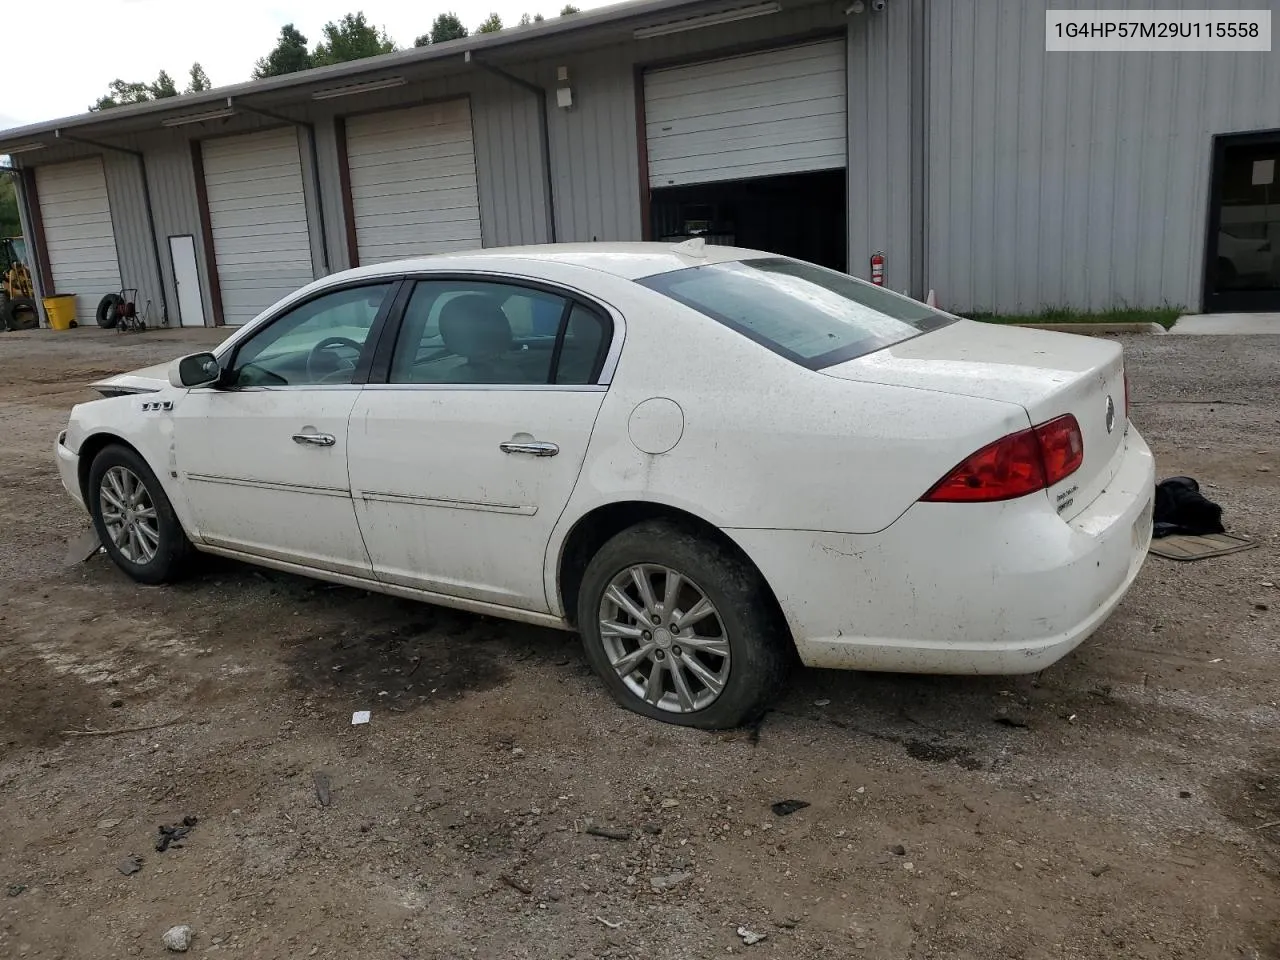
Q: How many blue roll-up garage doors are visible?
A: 0